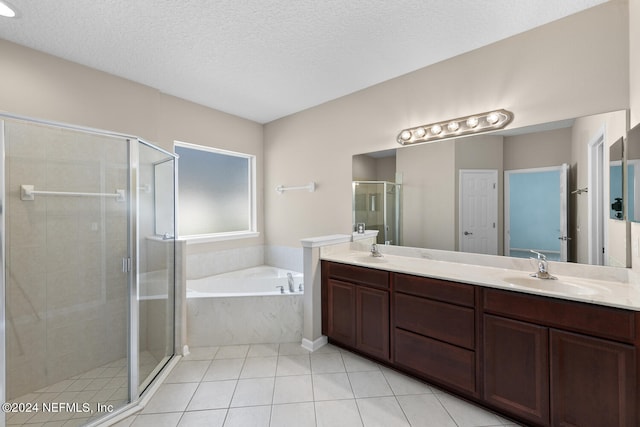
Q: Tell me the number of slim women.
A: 0